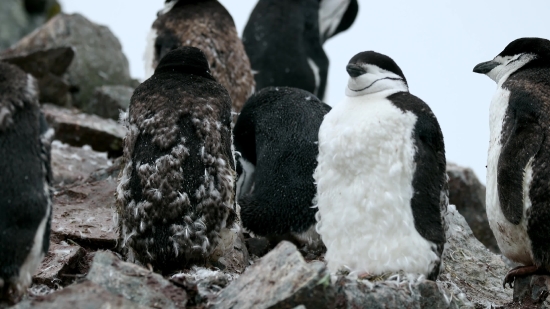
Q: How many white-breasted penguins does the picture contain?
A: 2